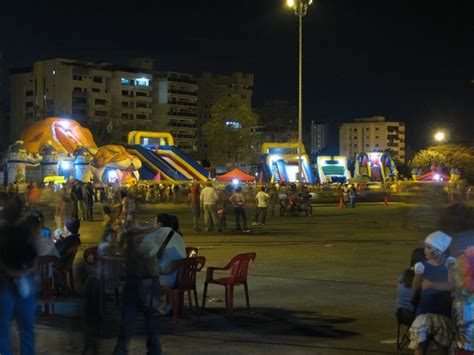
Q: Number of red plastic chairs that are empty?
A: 1